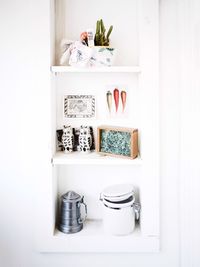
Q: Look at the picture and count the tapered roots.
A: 3